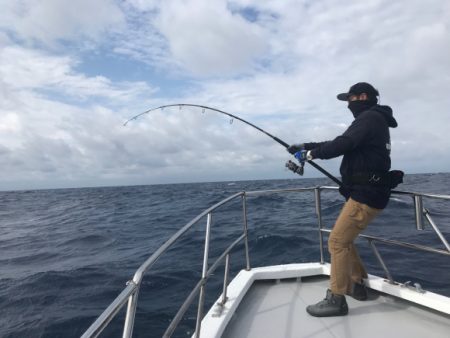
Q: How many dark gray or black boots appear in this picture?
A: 2